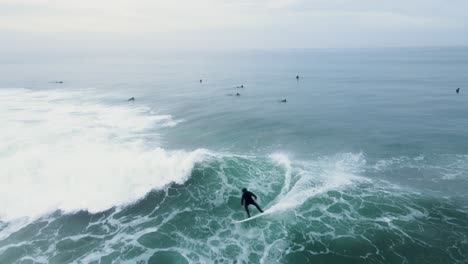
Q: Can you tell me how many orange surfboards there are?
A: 0